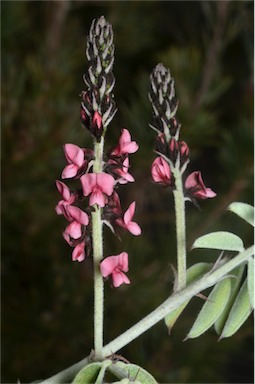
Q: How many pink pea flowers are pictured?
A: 11